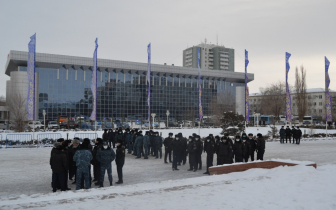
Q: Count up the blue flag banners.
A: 7